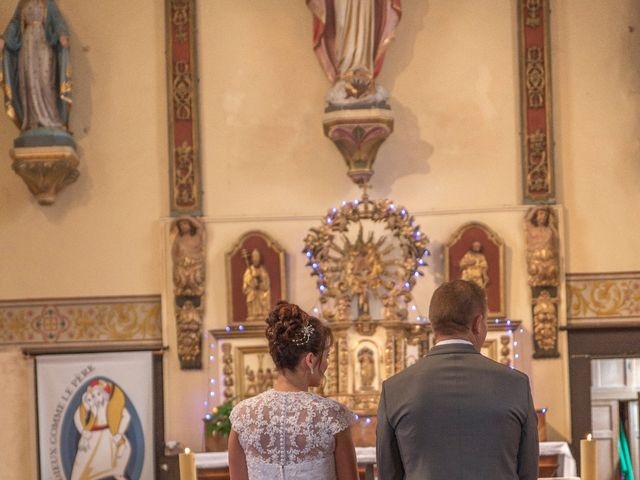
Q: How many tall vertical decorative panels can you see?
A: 2